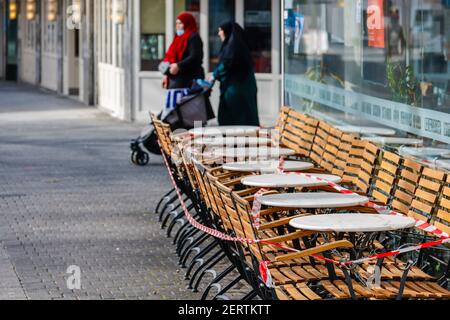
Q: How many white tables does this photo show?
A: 7